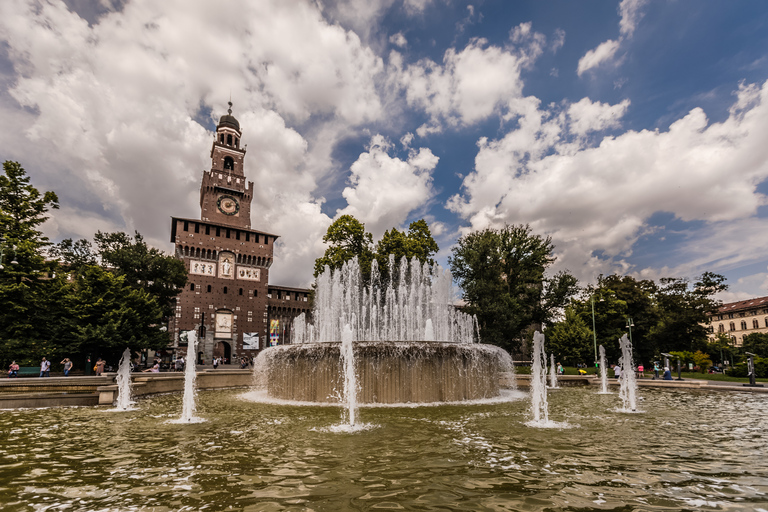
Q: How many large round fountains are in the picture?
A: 1